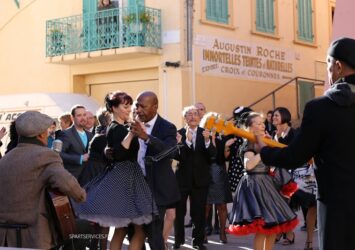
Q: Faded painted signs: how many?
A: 1